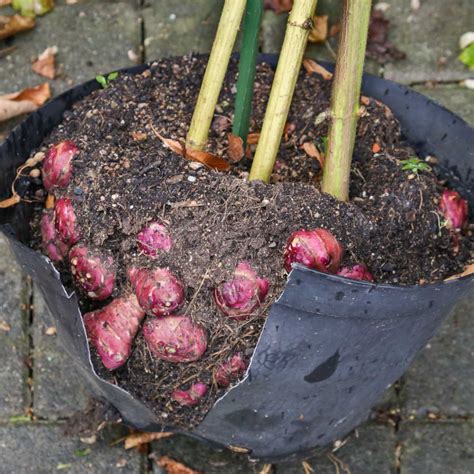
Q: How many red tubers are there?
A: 14